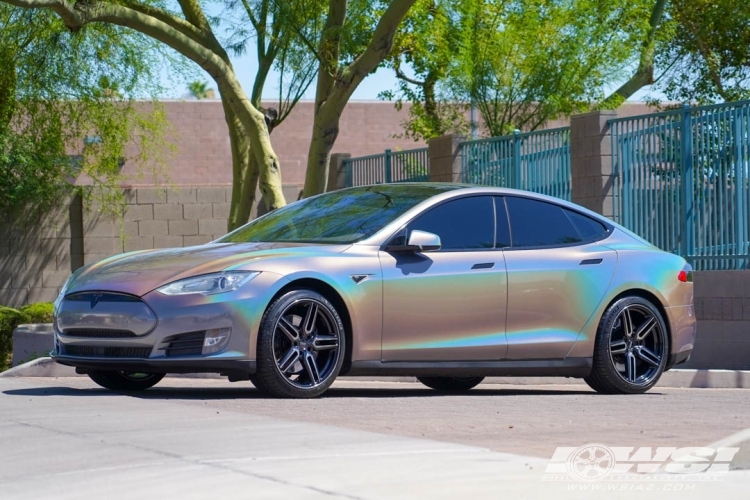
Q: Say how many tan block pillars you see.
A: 3